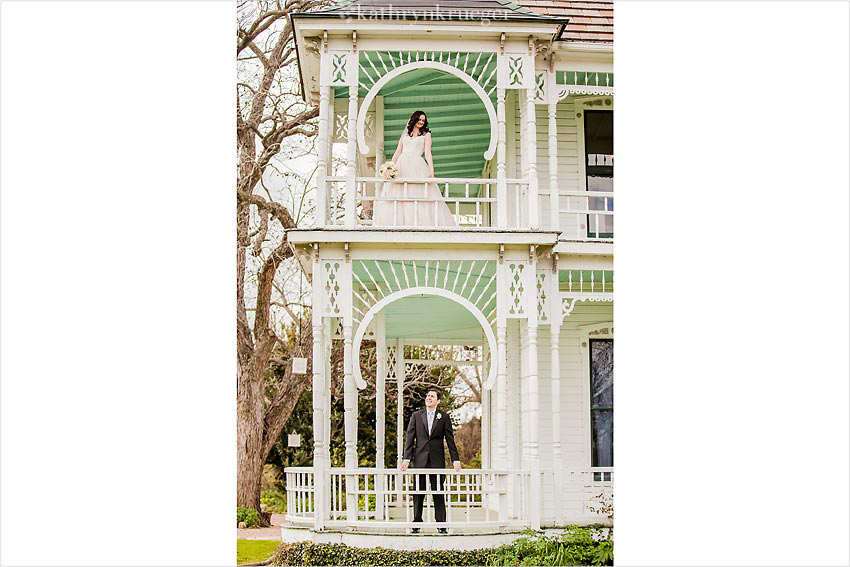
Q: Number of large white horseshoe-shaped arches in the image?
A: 2